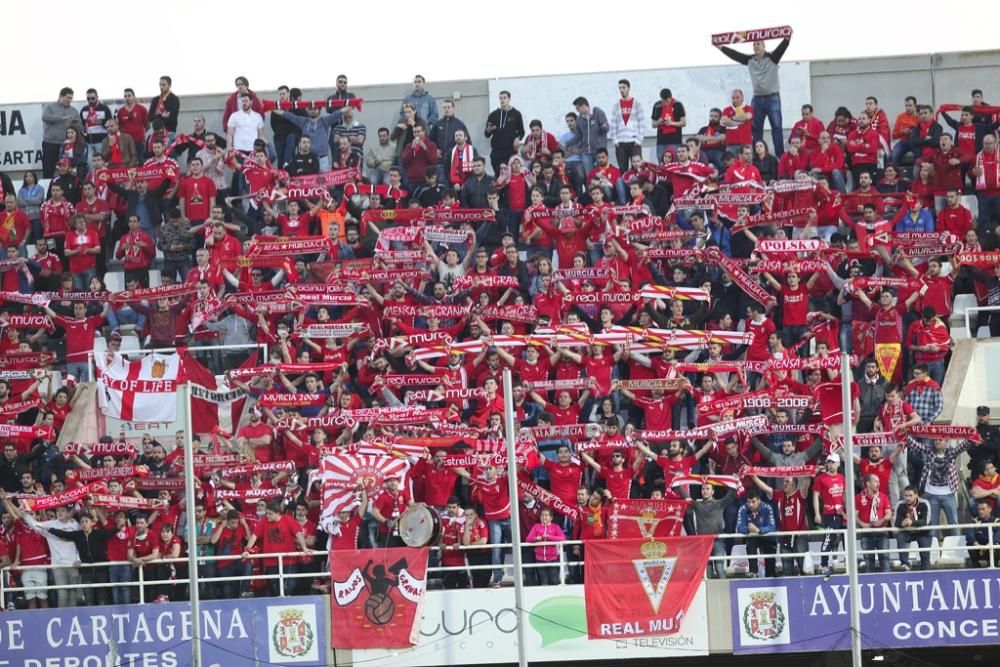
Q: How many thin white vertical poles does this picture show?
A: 3